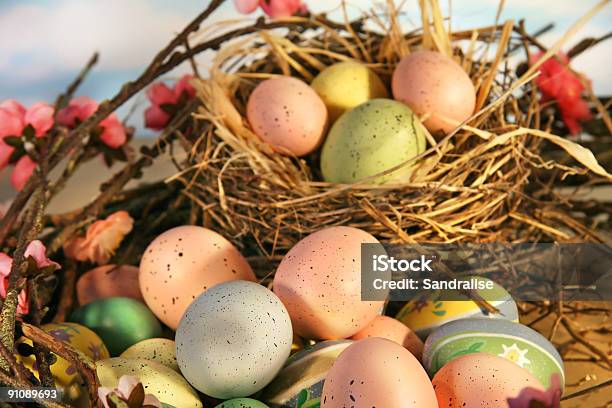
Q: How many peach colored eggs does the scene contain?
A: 8